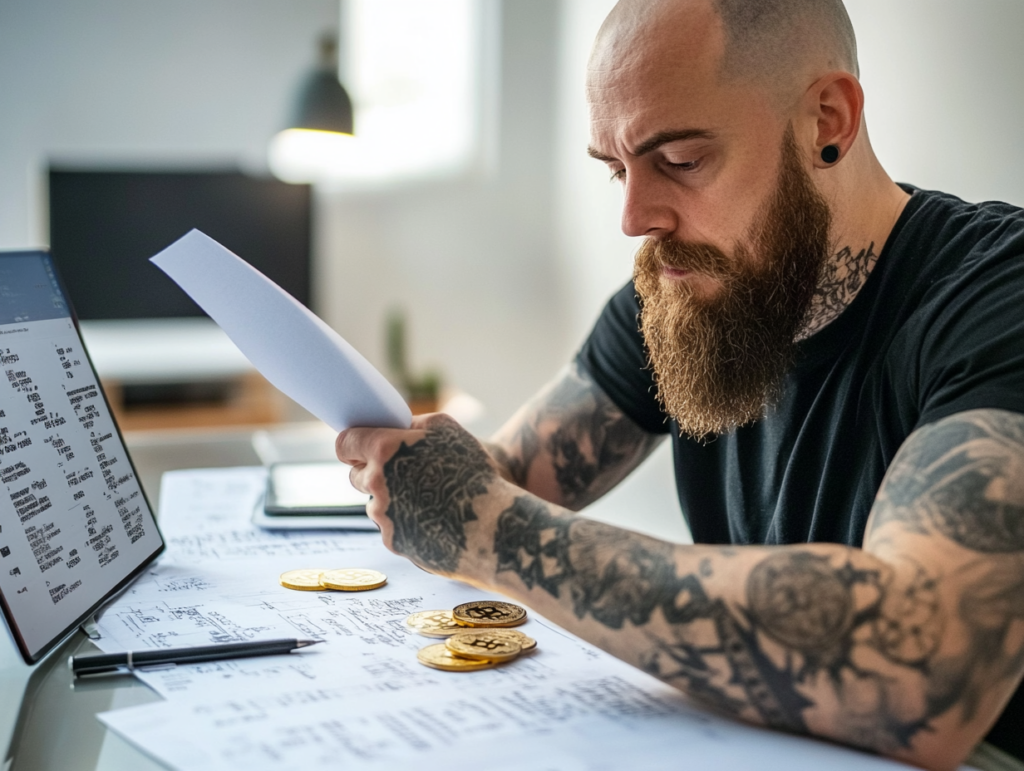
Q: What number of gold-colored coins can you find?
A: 7